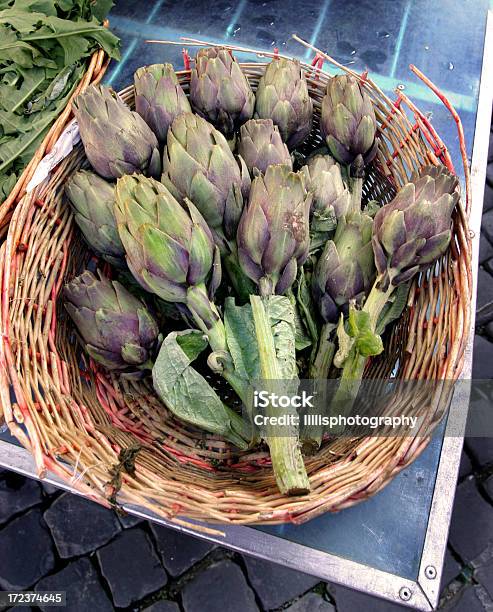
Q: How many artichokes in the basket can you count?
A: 14